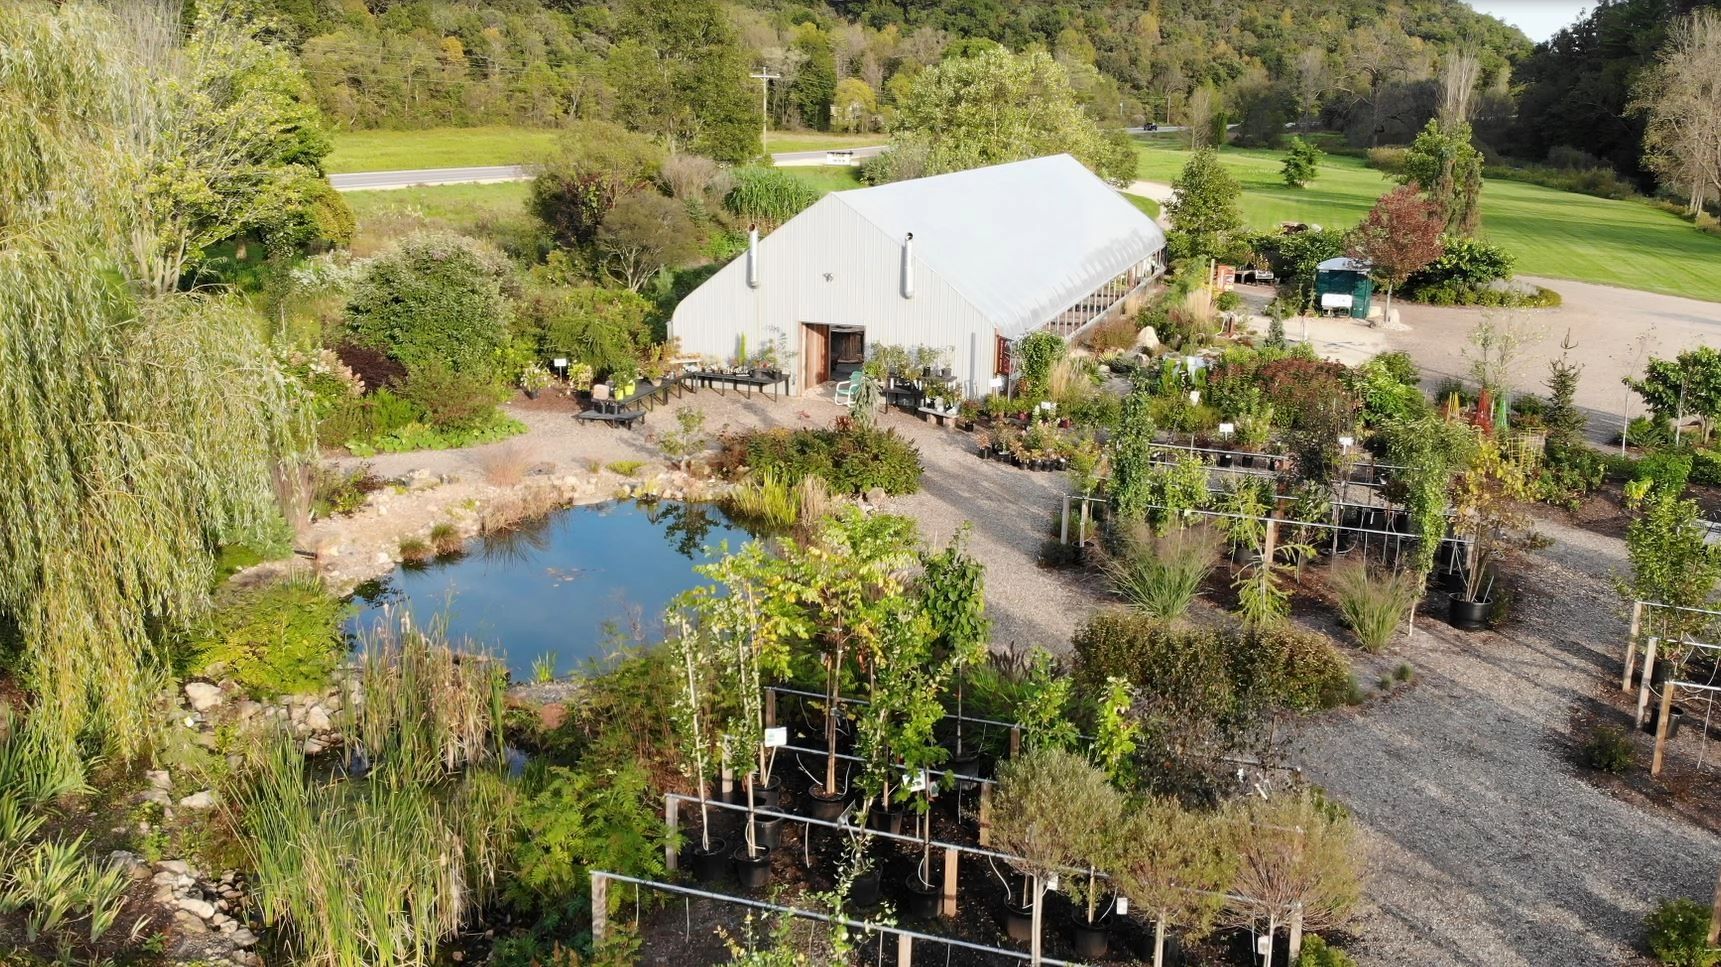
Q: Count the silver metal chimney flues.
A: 2